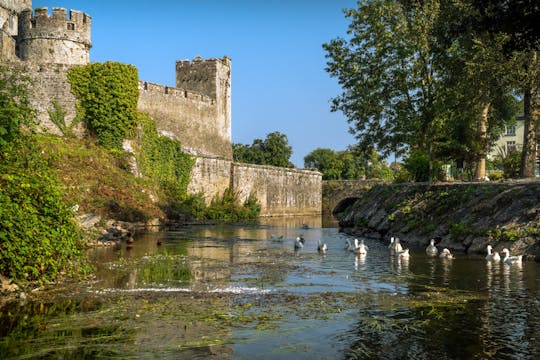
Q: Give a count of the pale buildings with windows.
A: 1